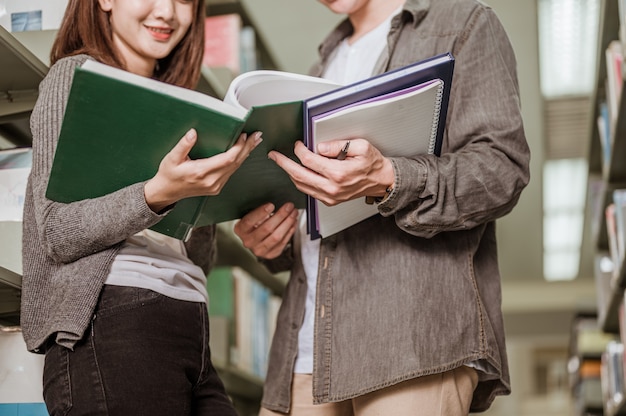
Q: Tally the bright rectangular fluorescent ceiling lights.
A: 2